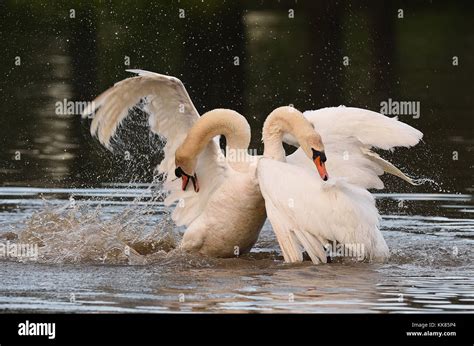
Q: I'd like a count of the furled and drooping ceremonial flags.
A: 0